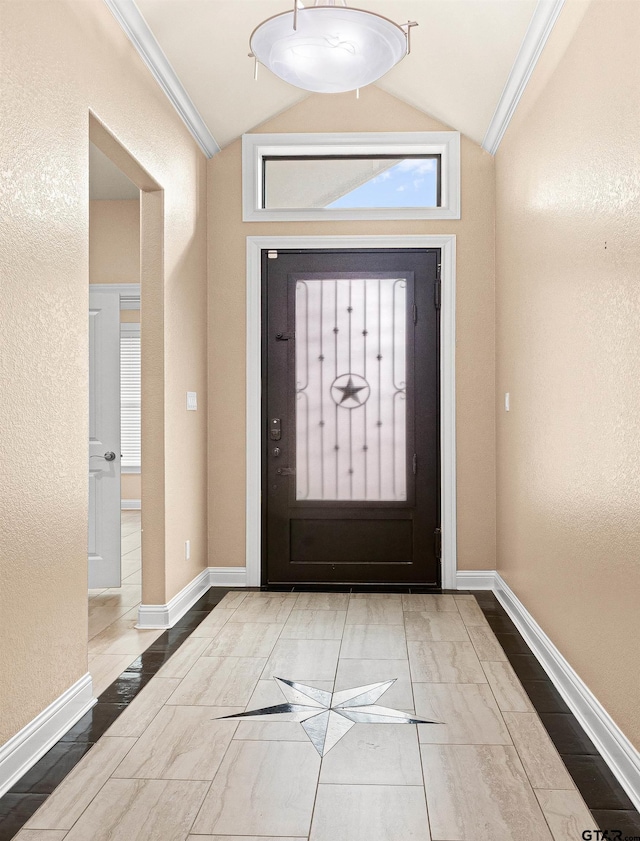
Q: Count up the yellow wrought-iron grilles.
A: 0